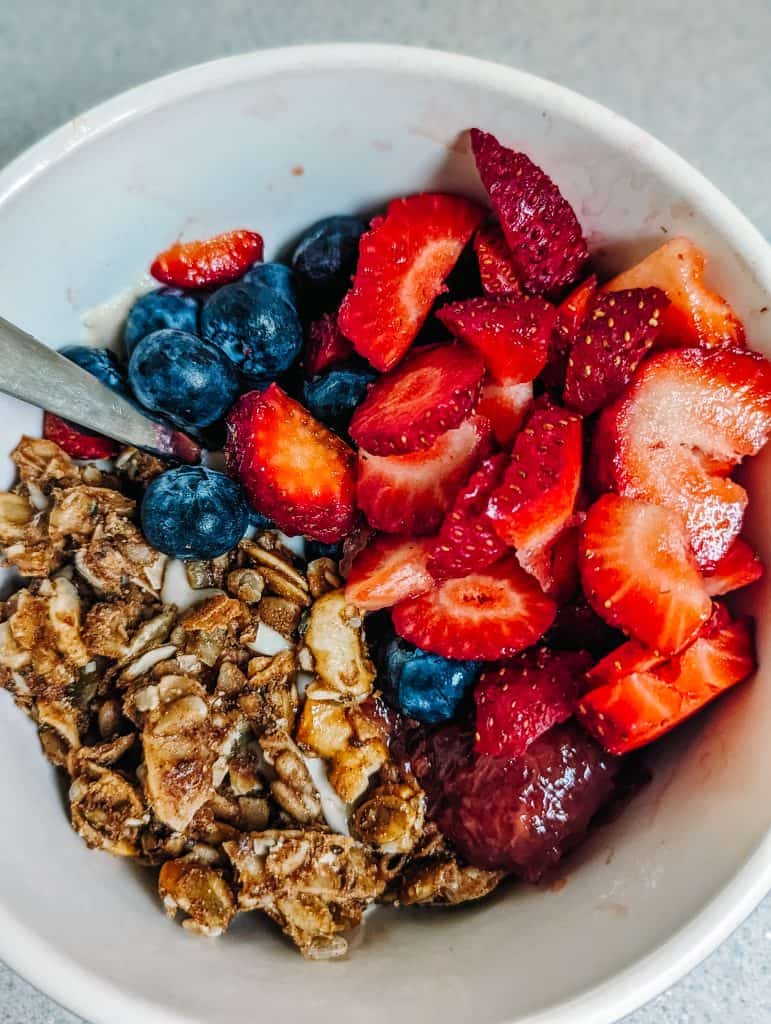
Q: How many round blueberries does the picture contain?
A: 9